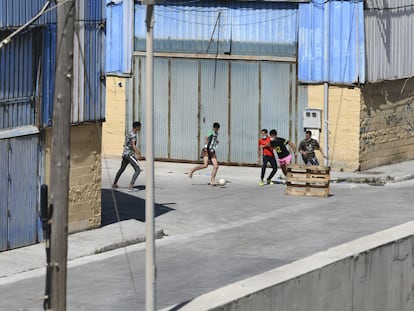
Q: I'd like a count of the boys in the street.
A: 5